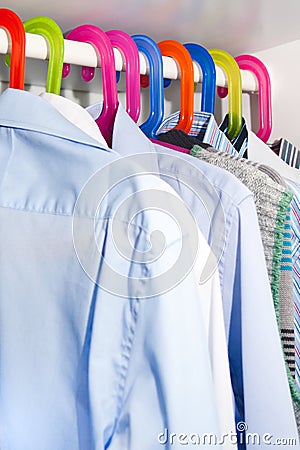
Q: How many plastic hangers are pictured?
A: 9